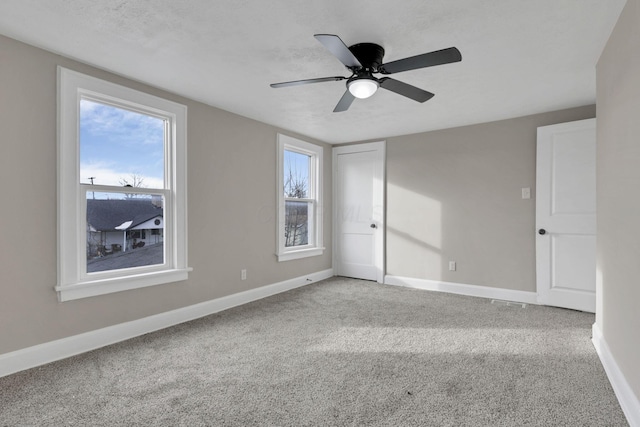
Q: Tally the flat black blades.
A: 5